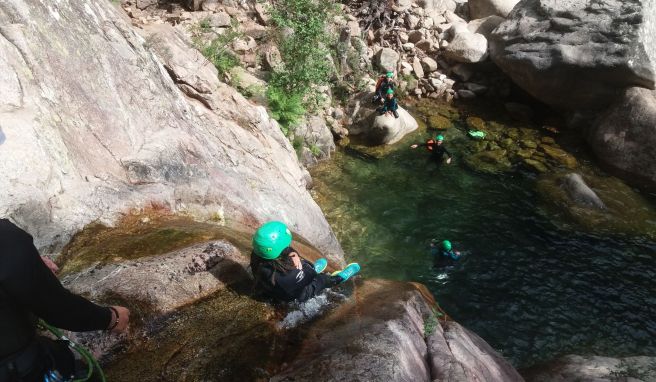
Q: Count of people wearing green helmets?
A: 5